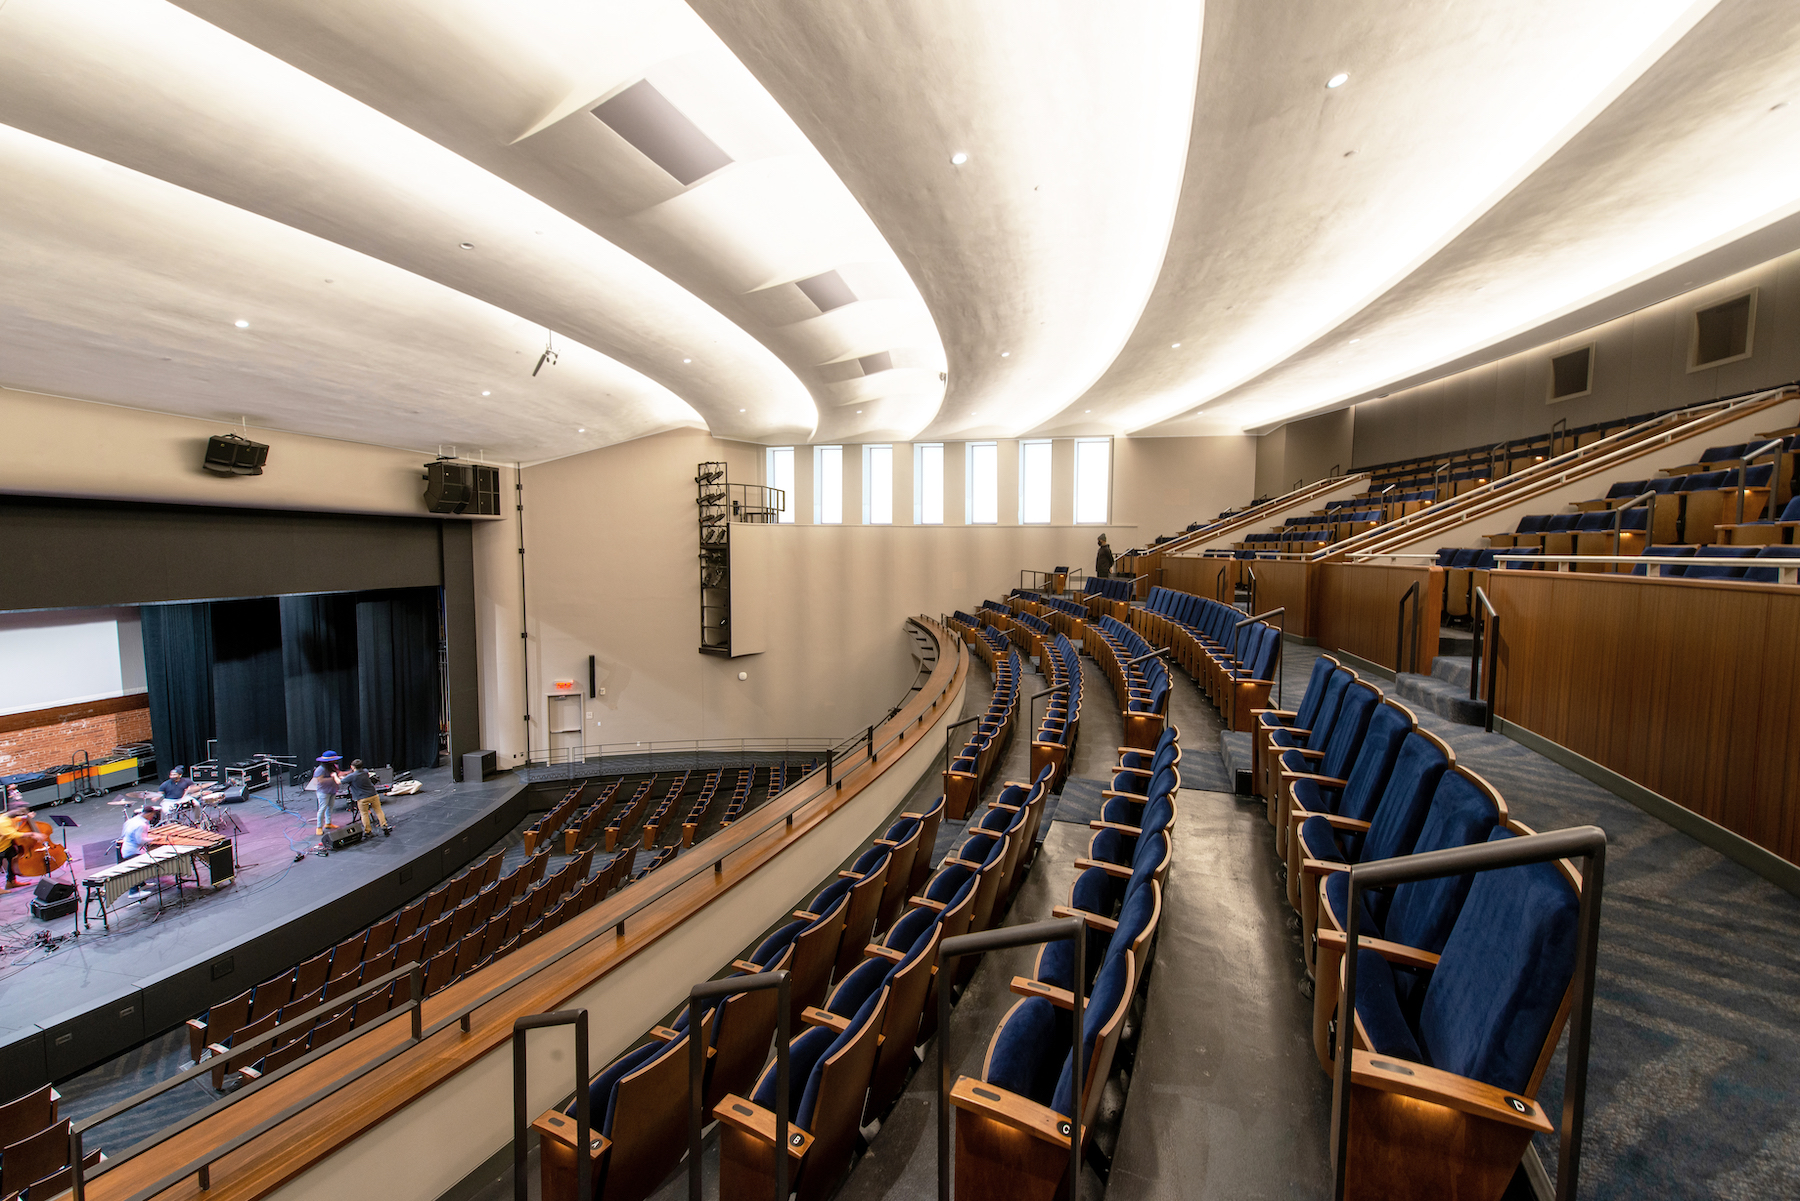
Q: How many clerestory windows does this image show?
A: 7